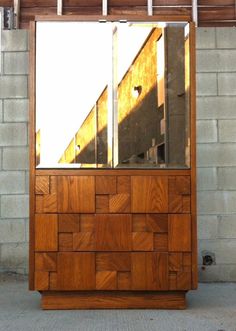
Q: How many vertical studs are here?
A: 5